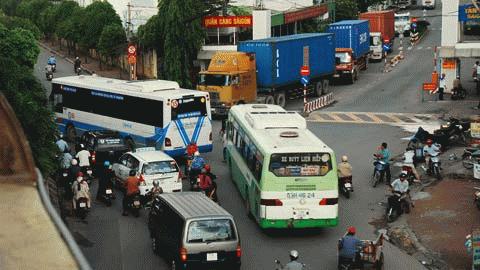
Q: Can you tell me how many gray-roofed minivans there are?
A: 1